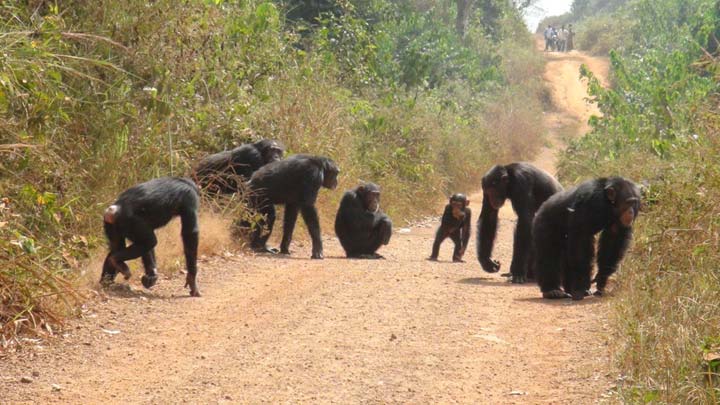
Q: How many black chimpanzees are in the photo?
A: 7